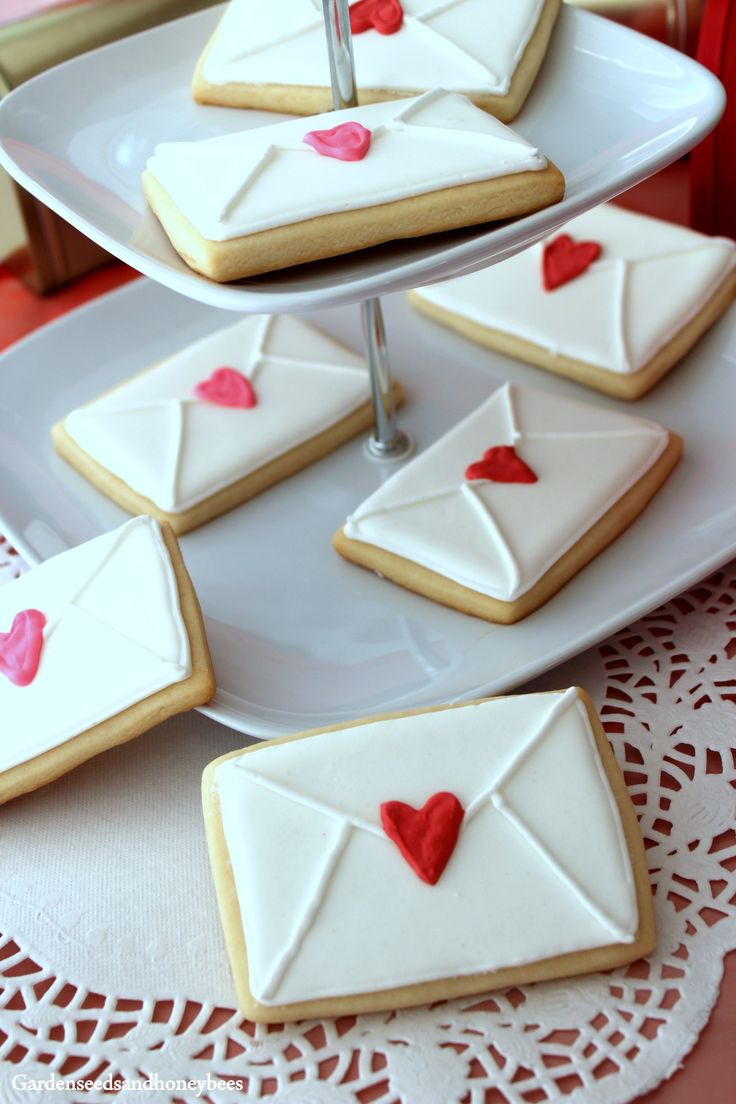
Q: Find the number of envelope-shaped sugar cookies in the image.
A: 7